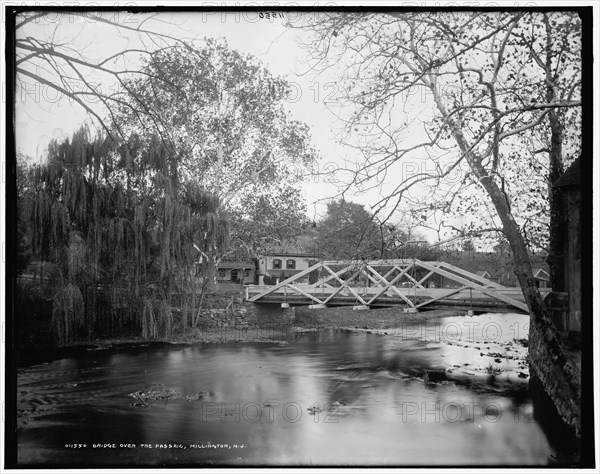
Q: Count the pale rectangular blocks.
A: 5